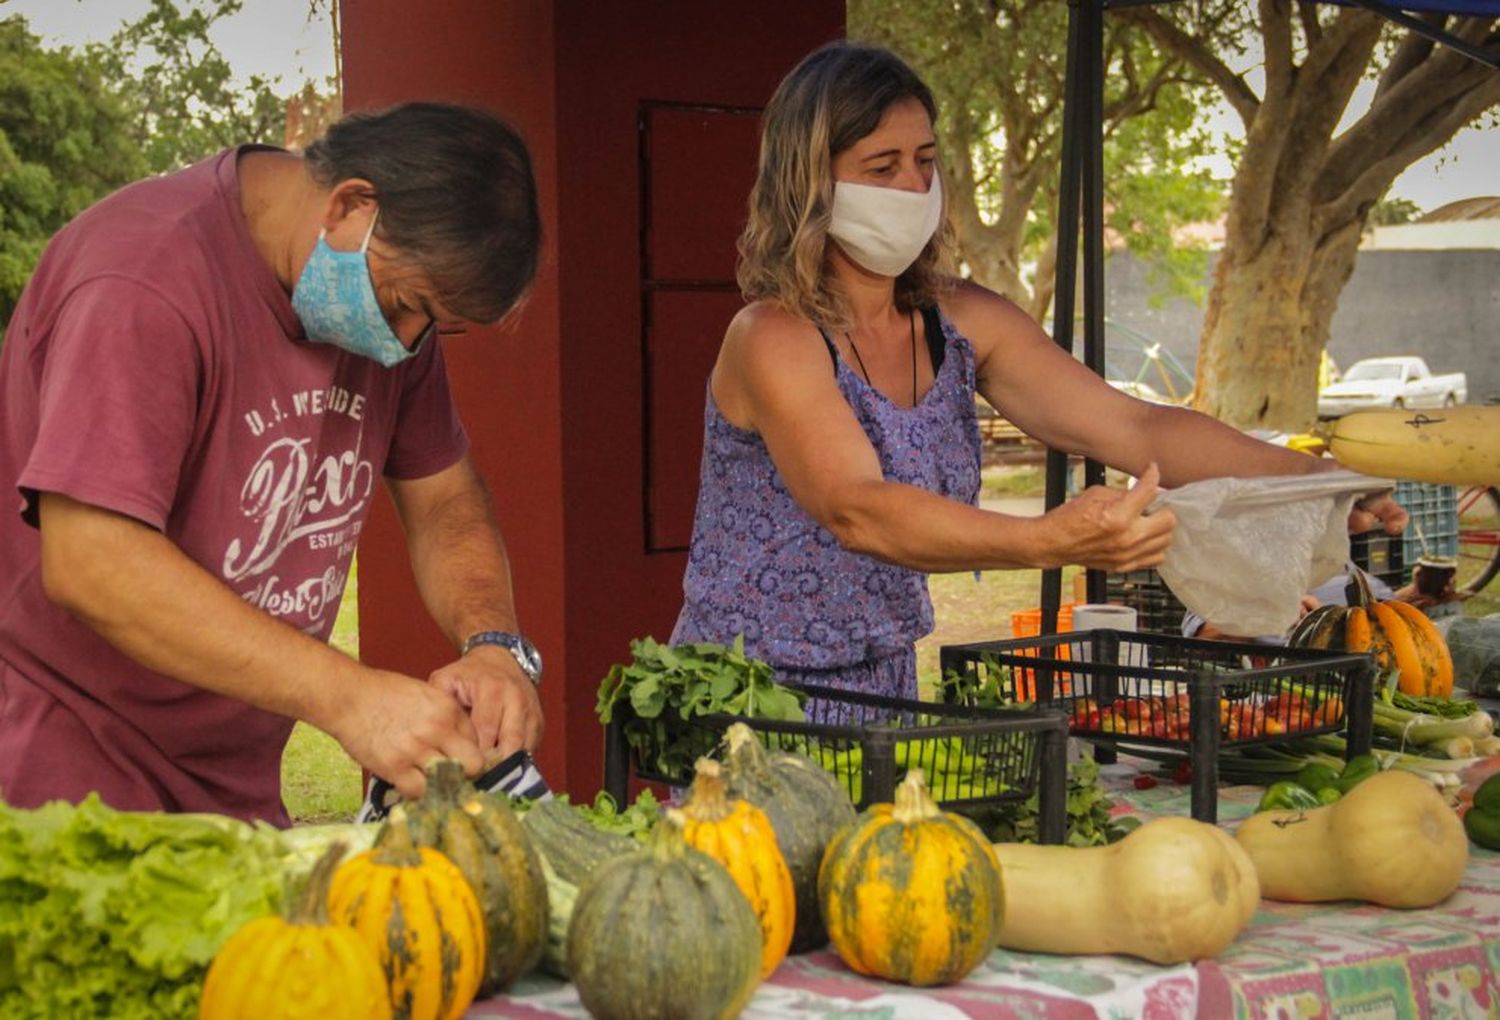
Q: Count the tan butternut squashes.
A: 3